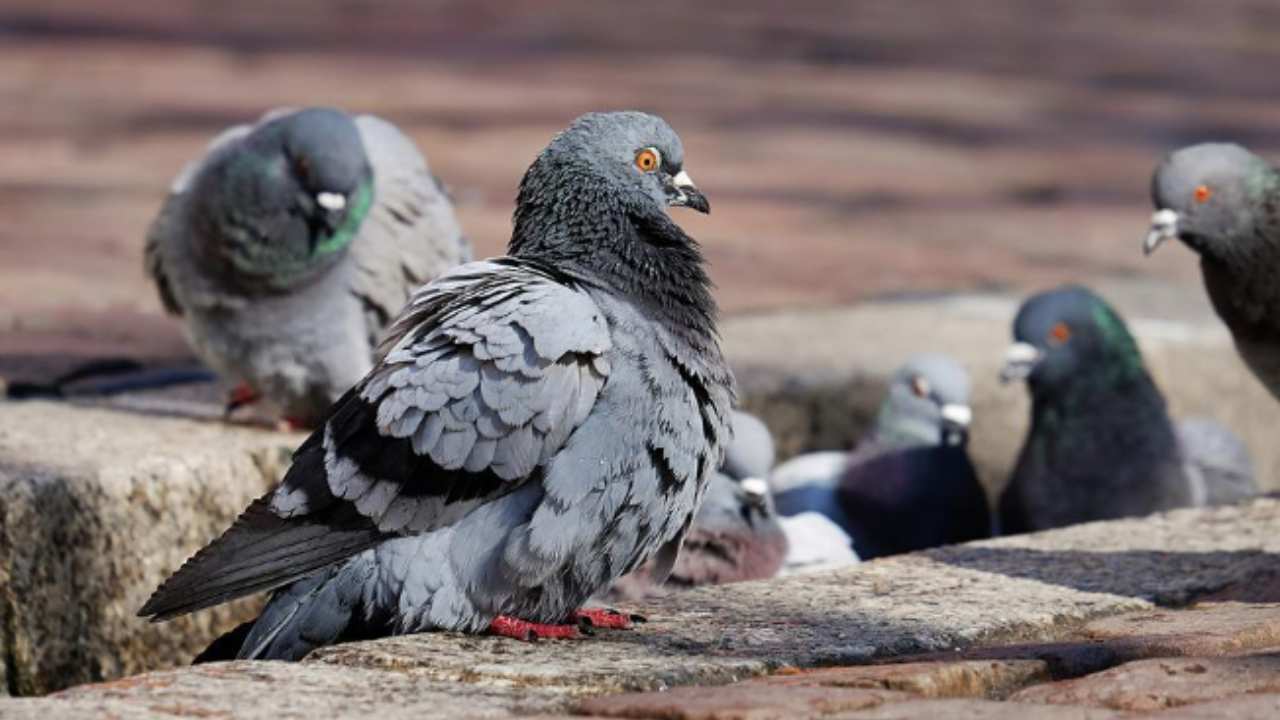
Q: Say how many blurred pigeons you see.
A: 5